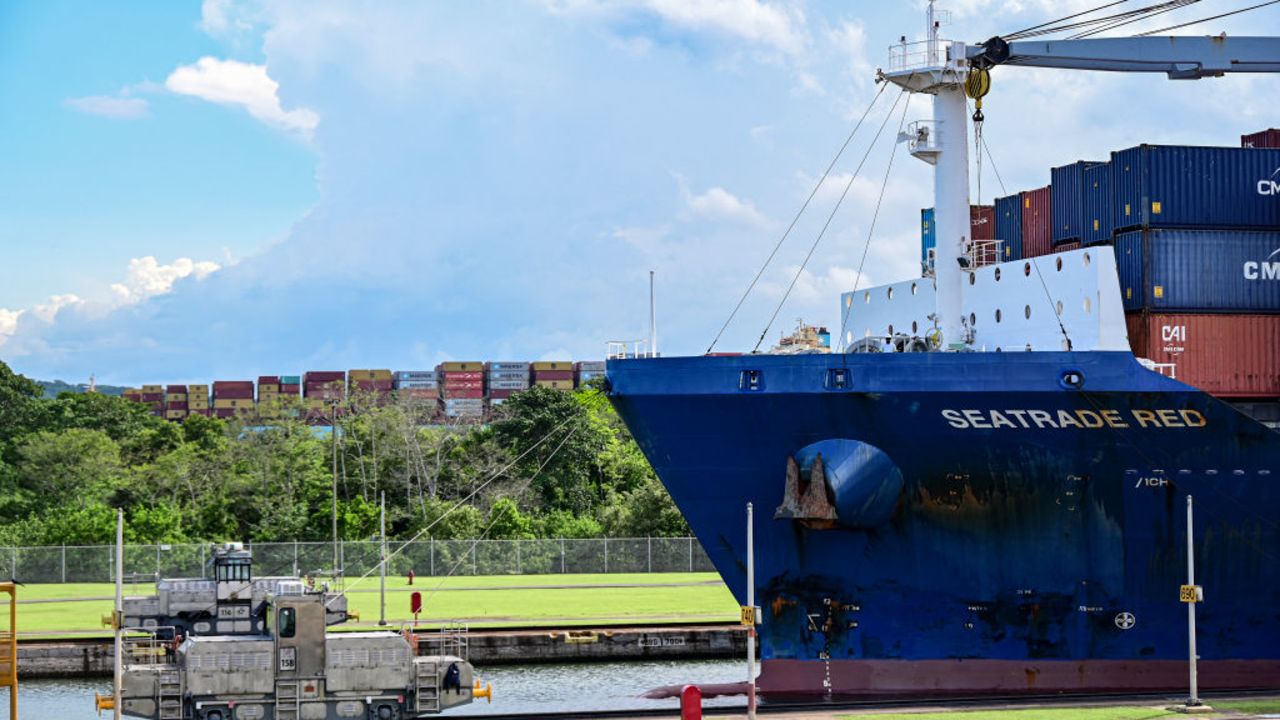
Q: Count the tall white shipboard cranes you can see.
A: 1